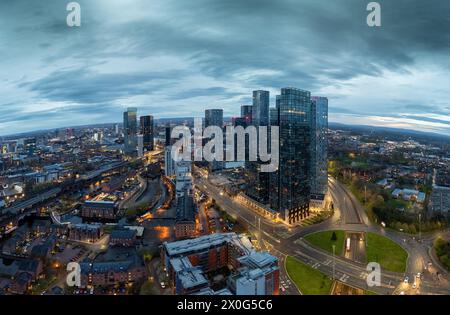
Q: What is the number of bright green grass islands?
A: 3